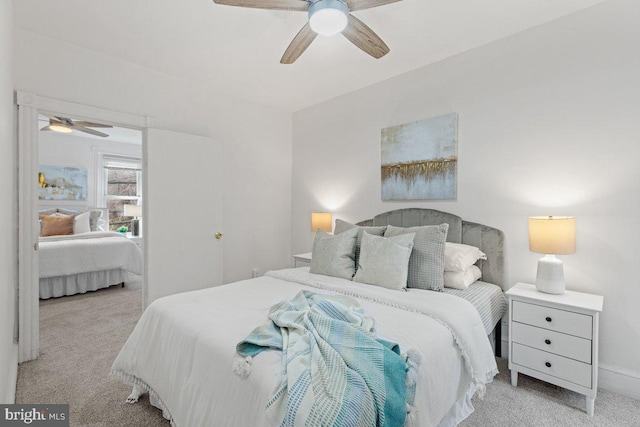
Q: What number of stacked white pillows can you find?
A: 2